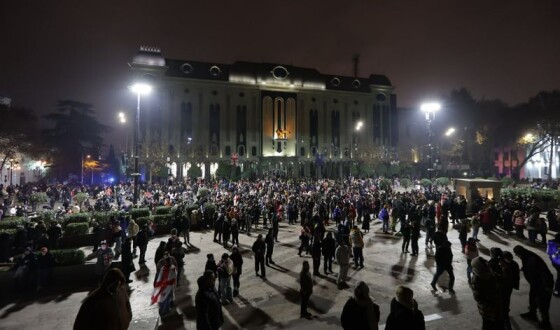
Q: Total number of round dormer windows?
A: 5